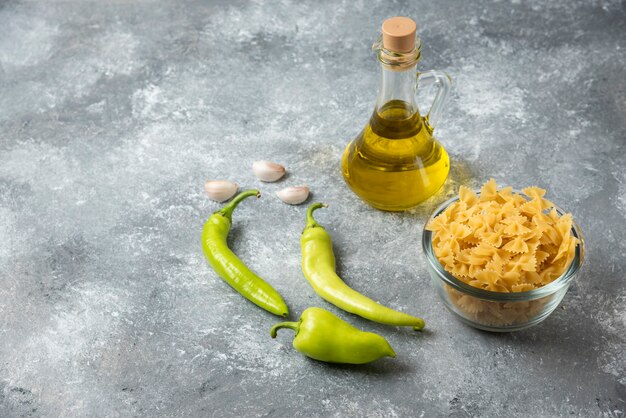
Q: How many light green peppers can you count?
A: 3